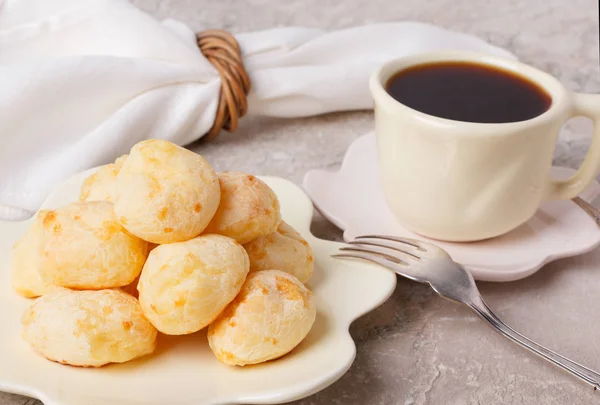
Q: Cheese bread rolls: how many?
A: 9